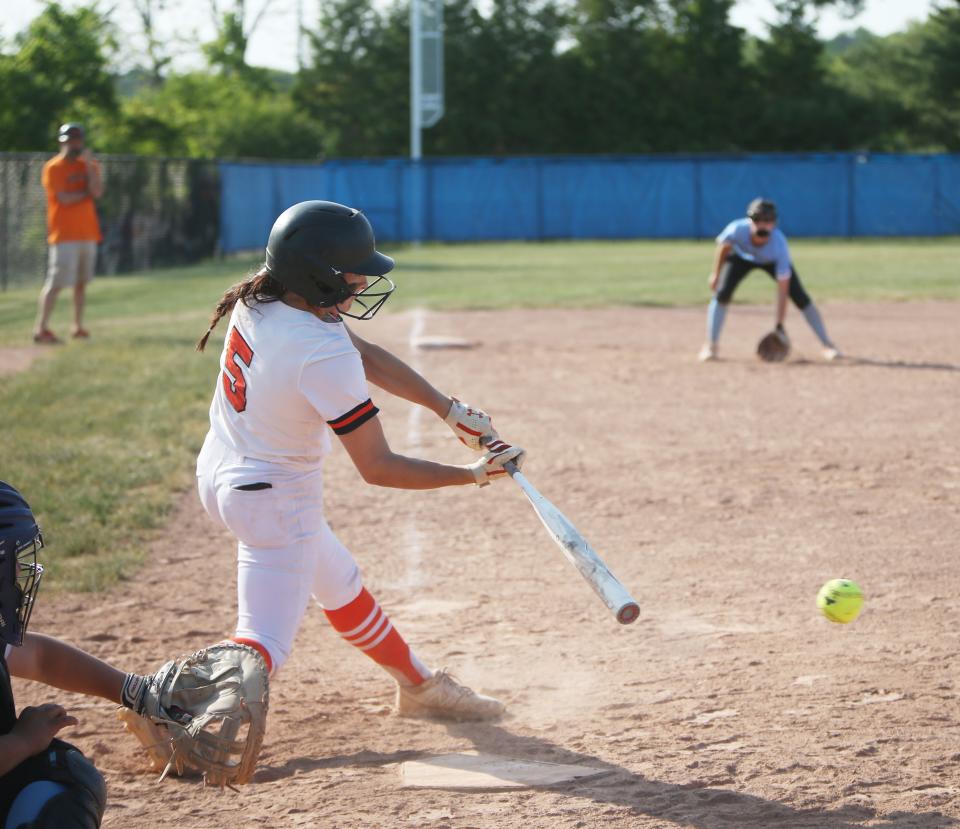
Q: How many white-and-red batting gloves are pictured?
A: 2